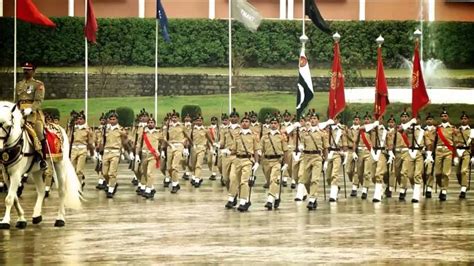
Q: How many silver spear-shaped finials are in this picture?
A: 4